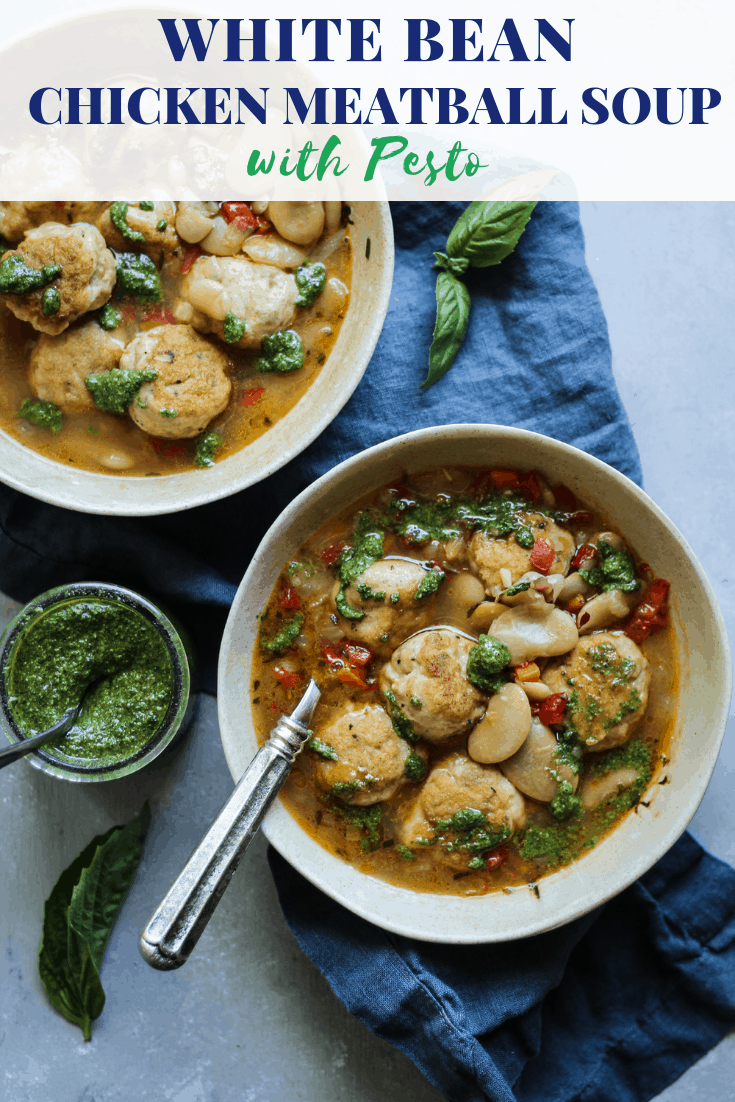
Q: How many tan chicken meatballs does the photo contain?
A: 12